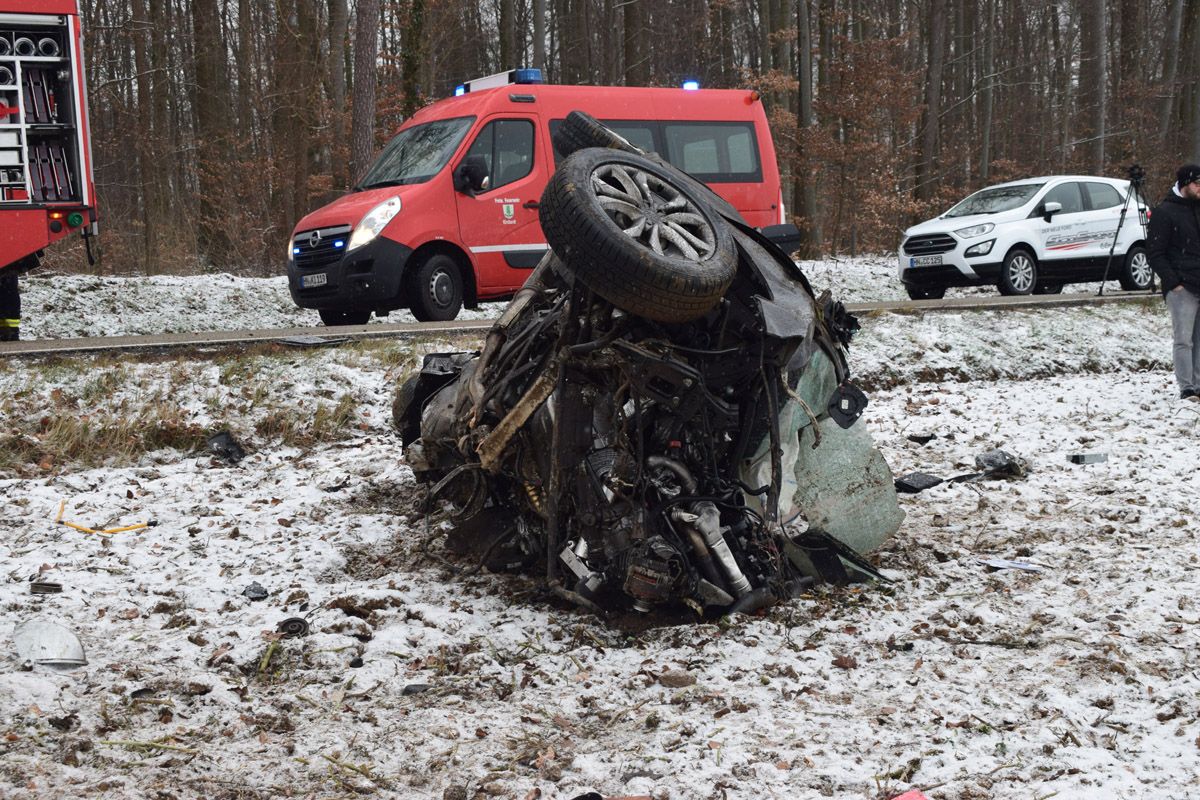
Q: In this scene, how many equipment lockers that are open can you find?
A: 1